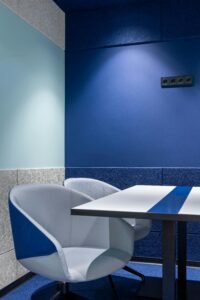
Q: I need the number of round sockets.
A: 4